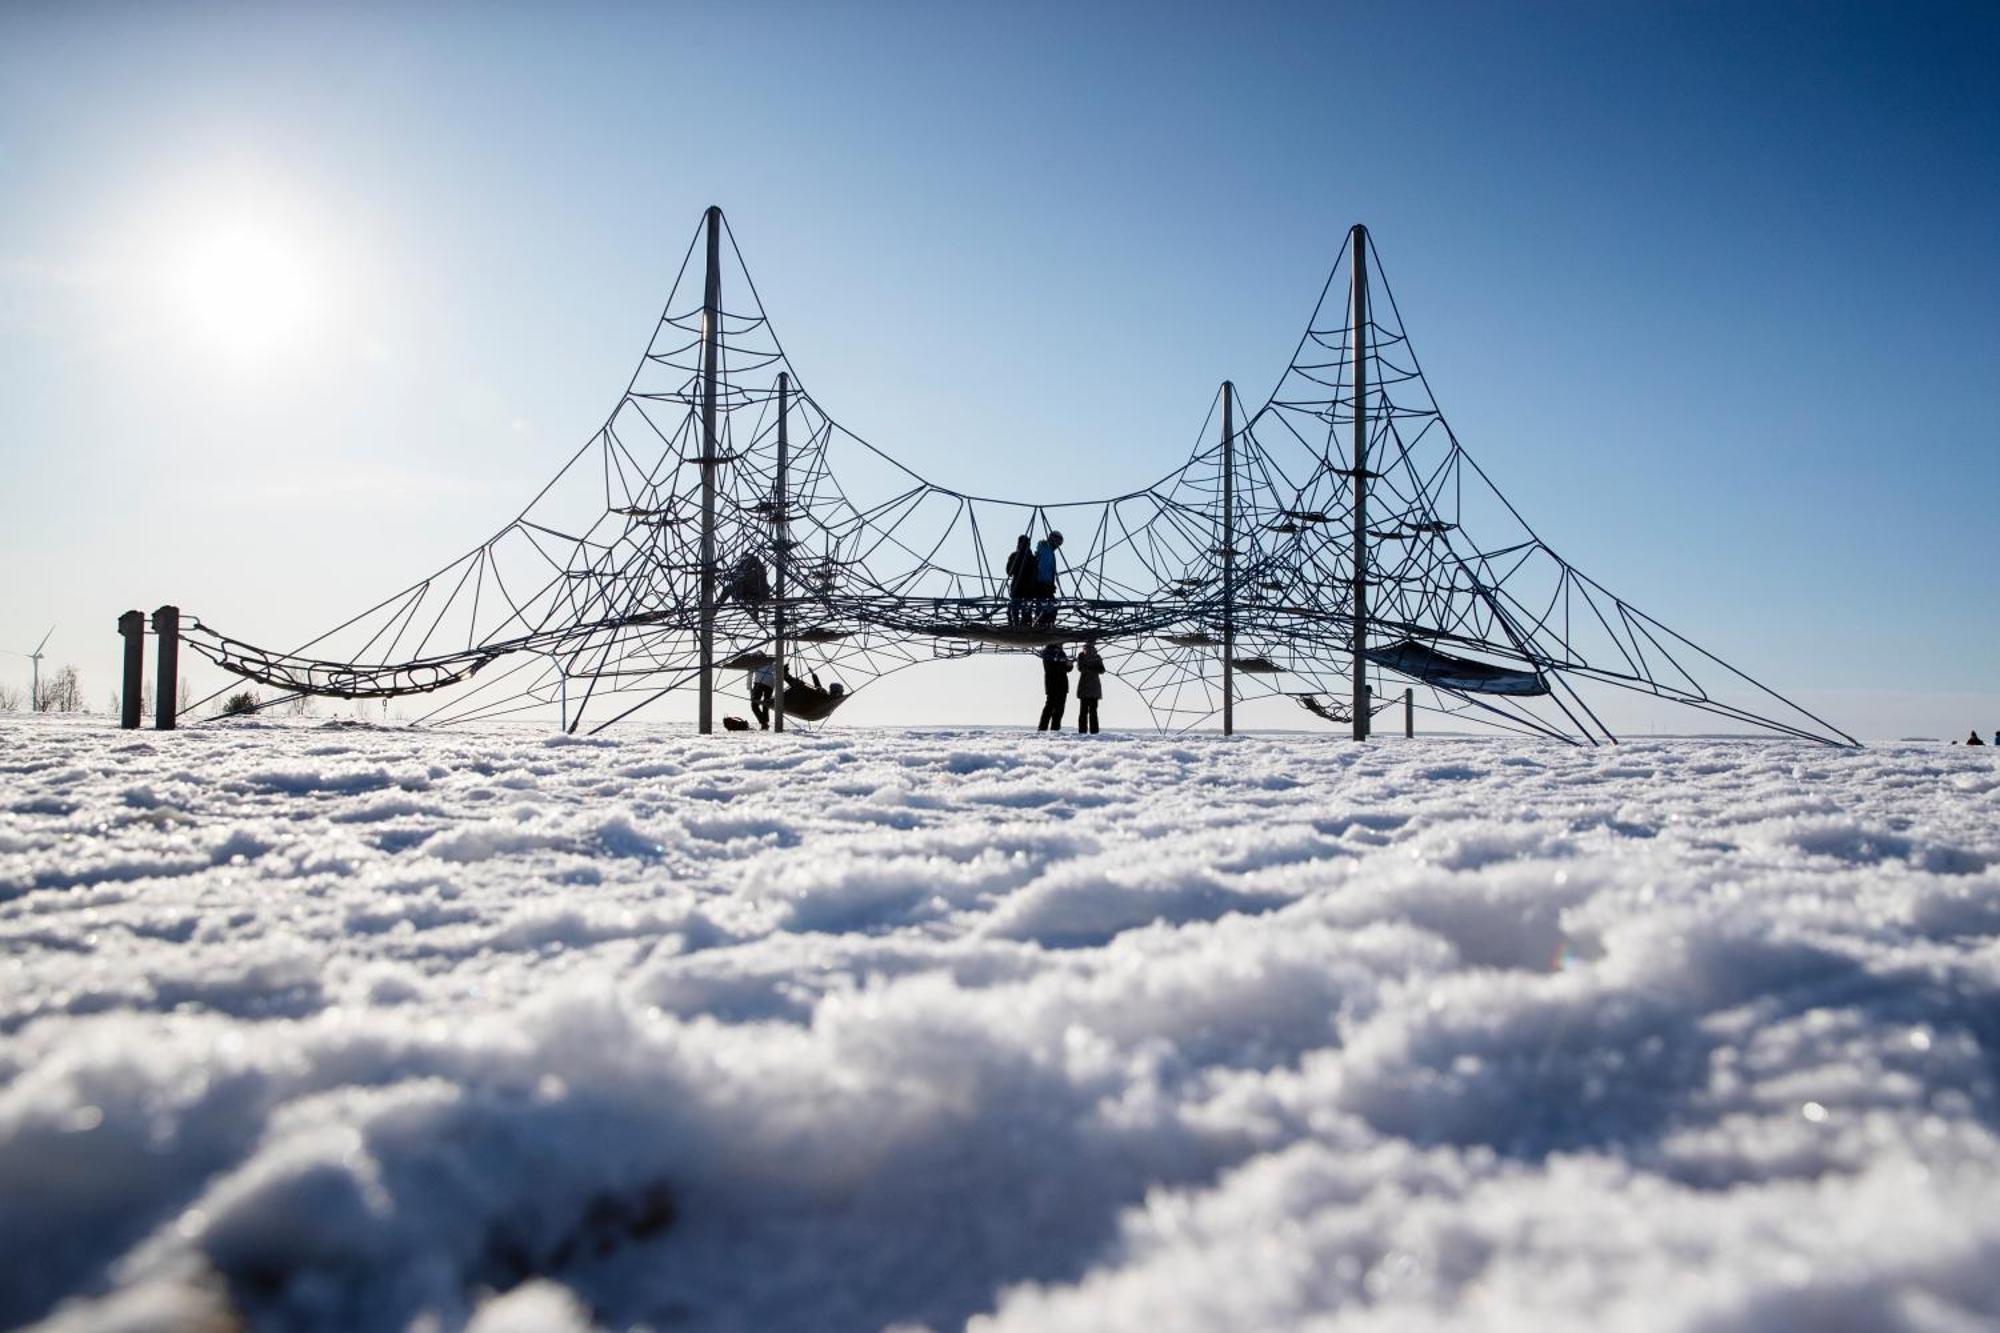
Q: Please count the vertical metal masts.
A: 4